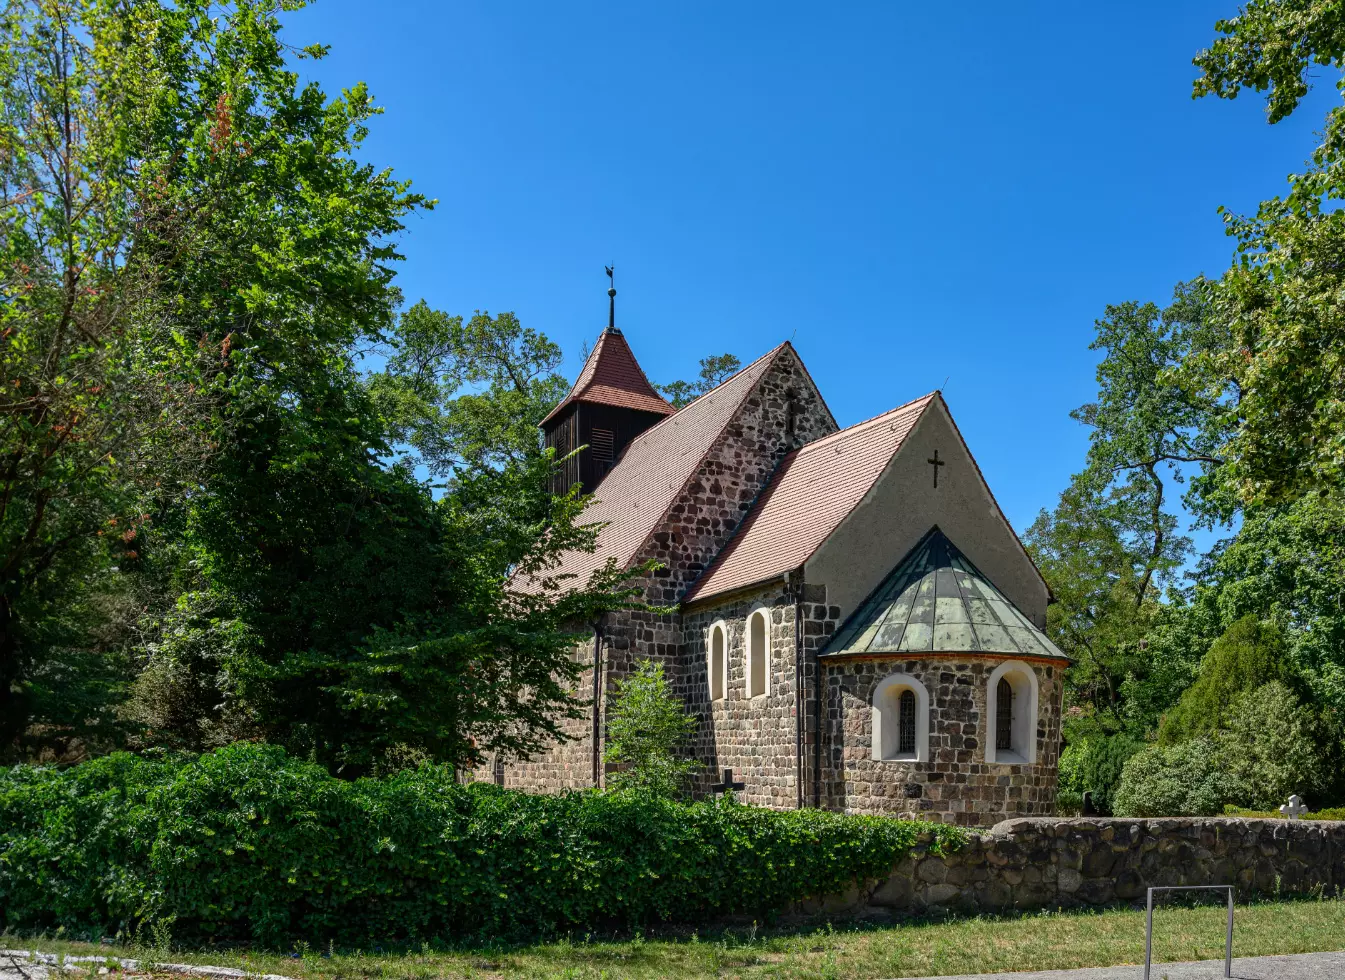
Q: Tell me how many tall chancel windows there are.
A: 2